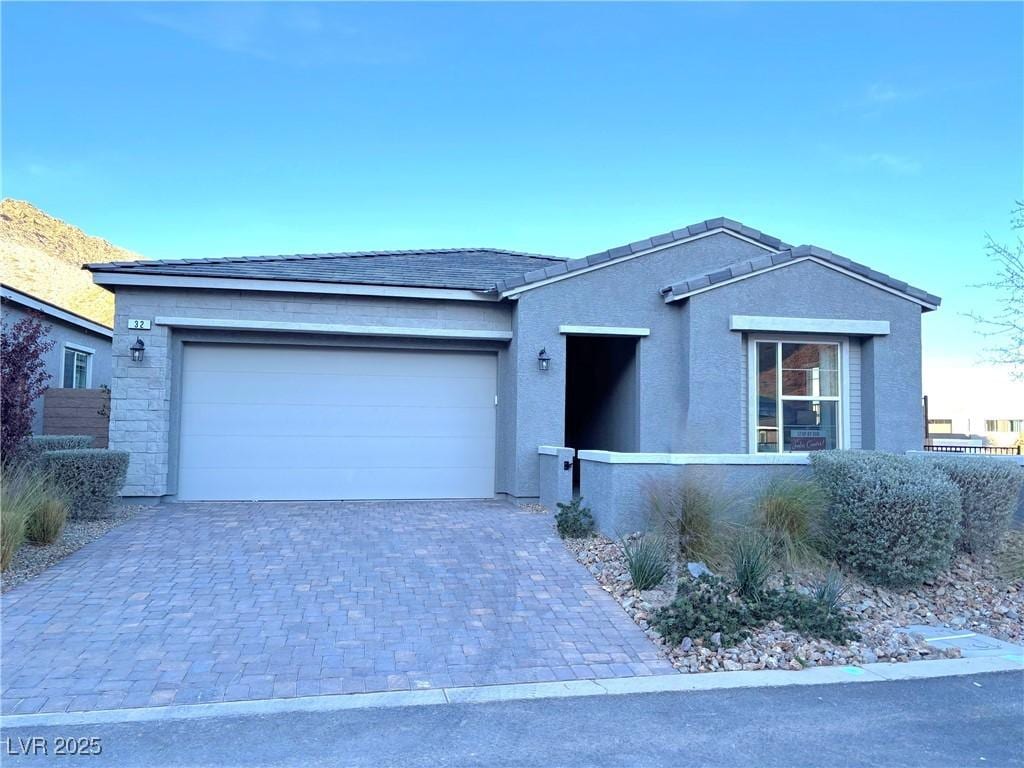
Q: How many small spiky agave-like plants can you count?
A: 3